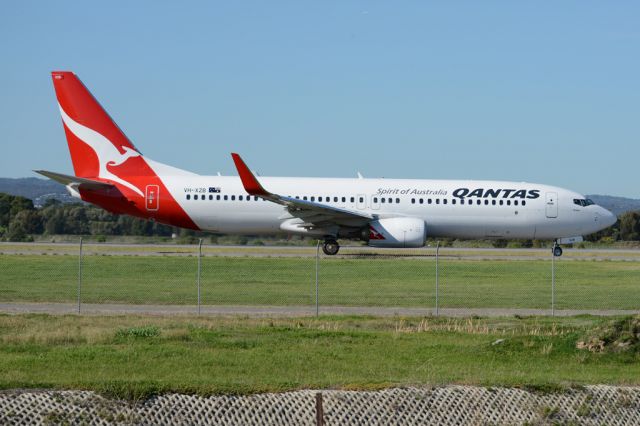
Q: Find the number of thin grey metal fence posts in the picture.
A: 5